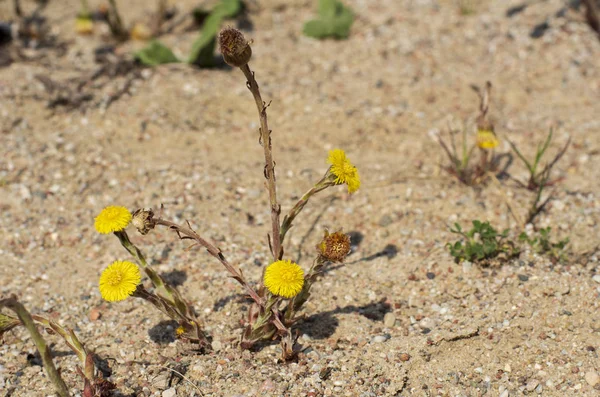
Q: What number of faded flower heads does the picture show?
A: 3